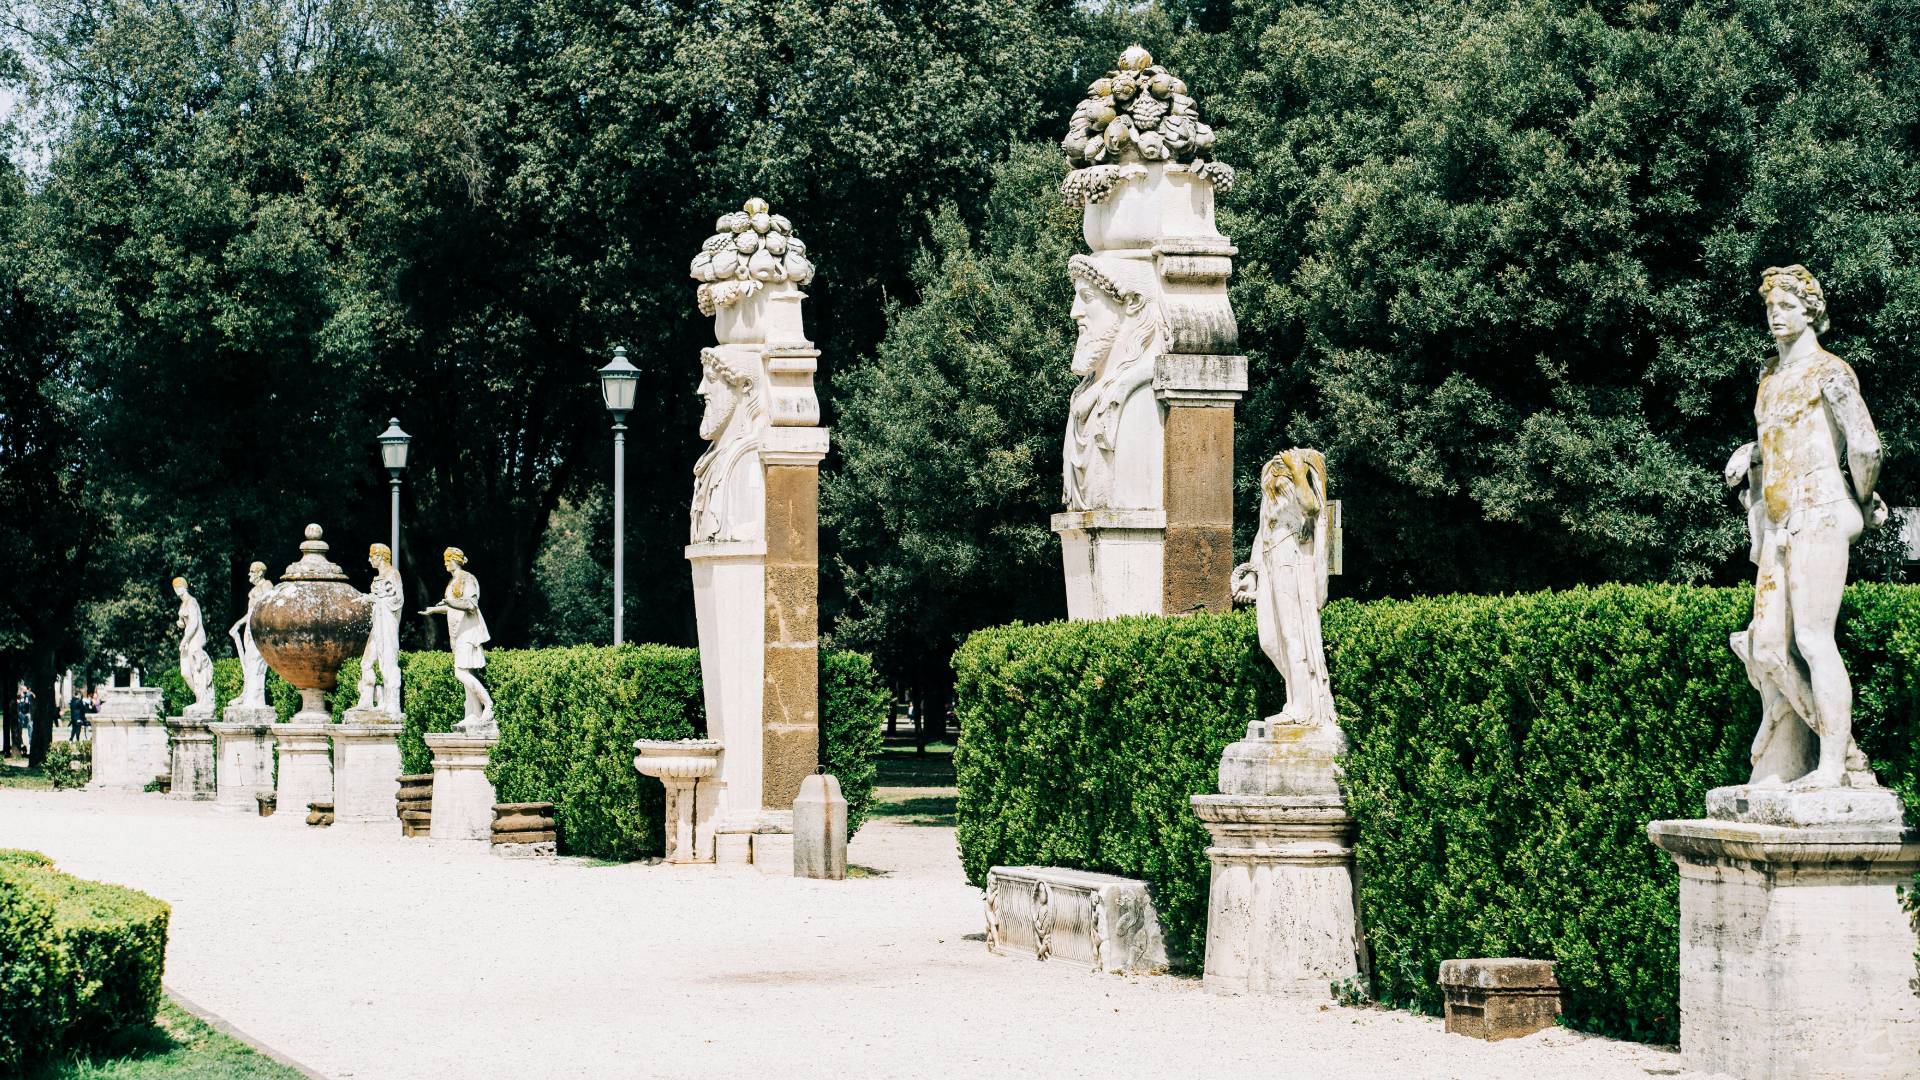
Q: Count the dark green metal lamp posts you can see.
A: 2